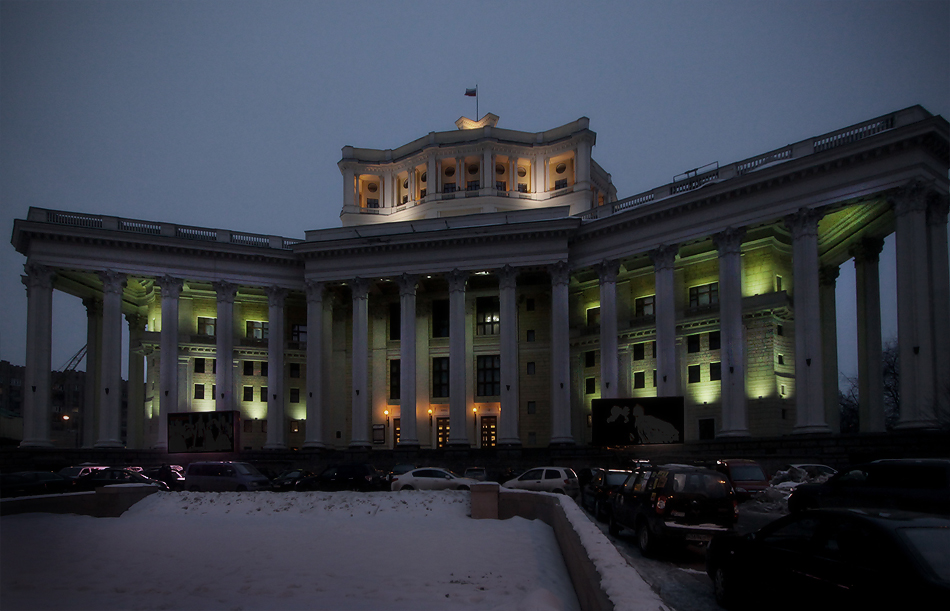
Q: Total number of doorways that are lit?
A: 3